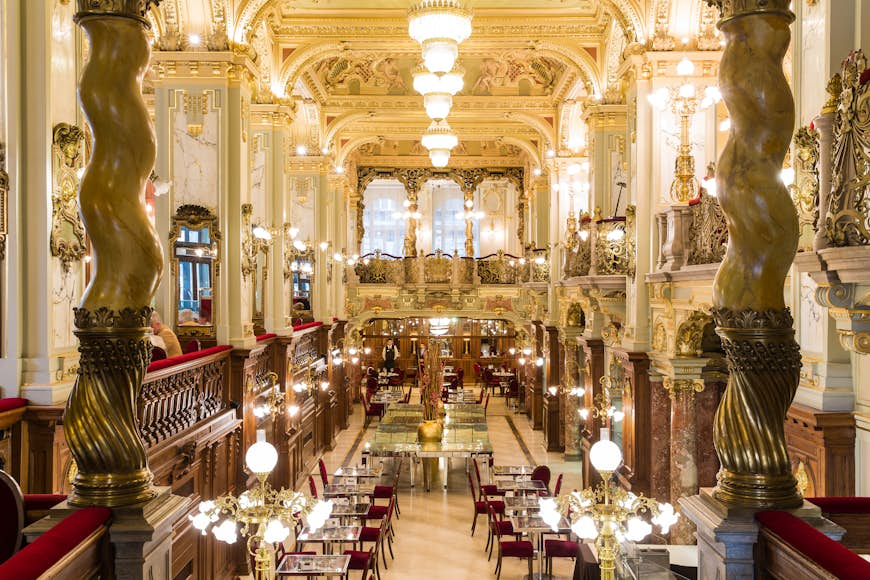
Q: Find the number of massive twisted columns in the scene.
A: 2